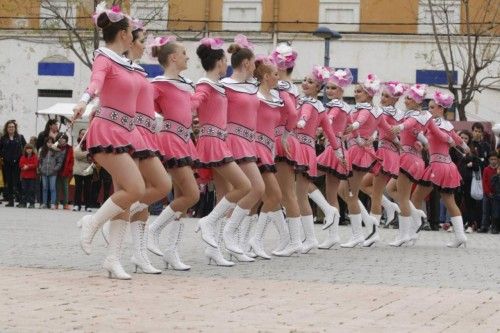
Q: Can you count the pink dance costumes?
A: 13